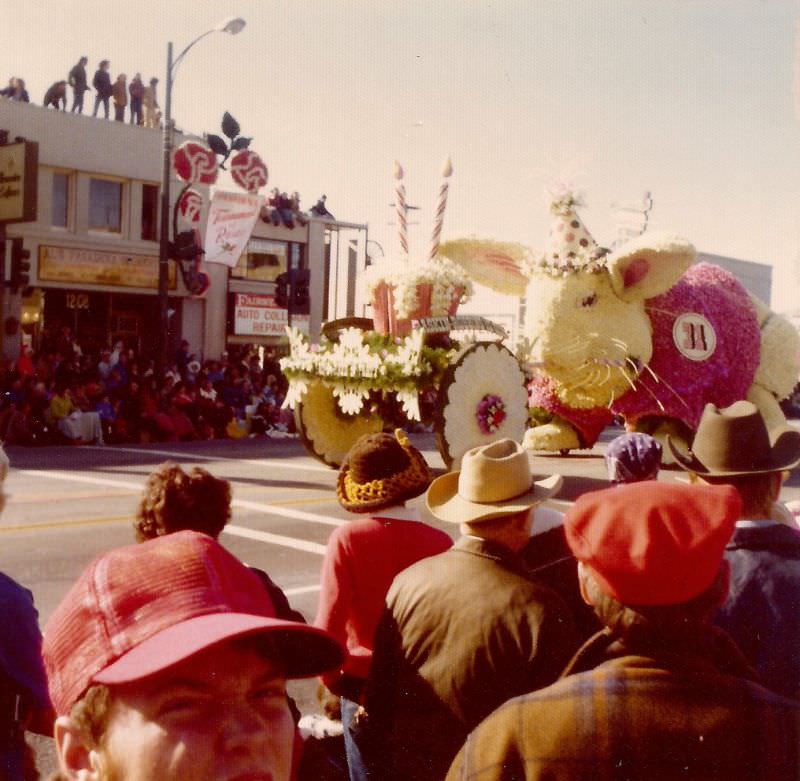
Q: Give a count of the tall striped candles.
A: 2